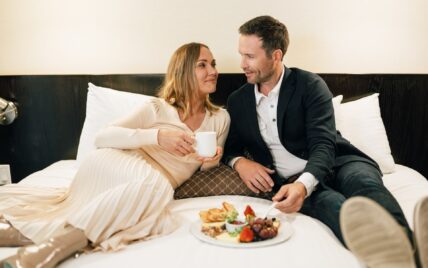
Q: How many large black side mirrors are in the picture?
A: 0